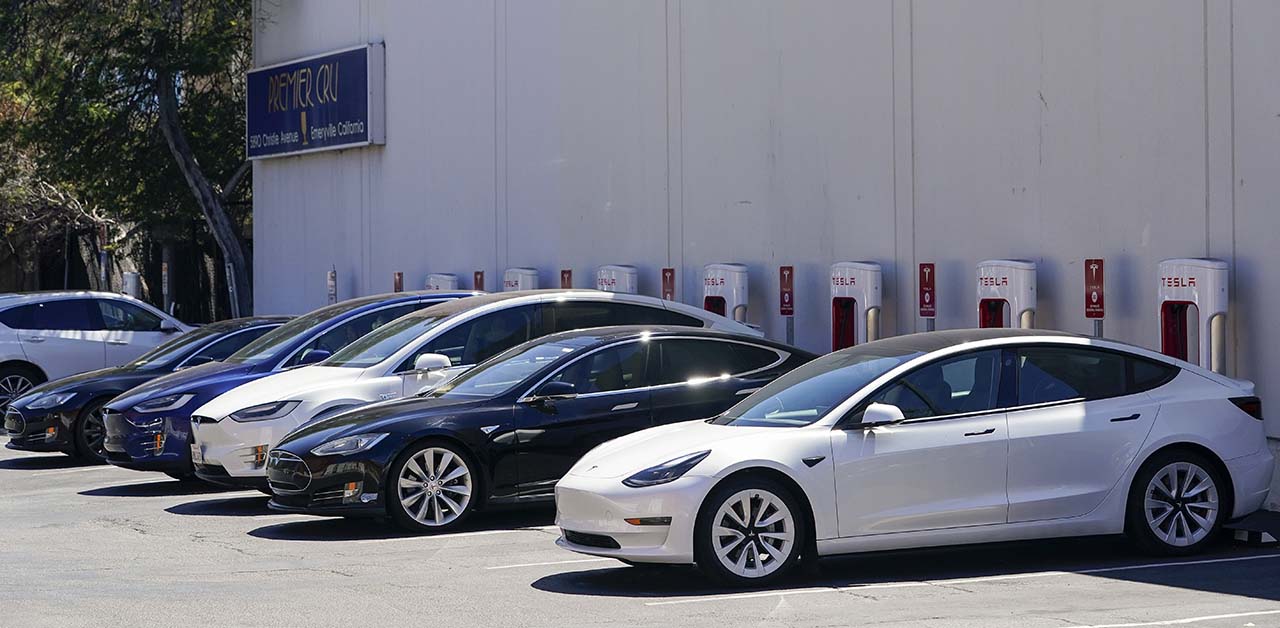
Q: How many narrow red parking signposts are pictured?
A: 7